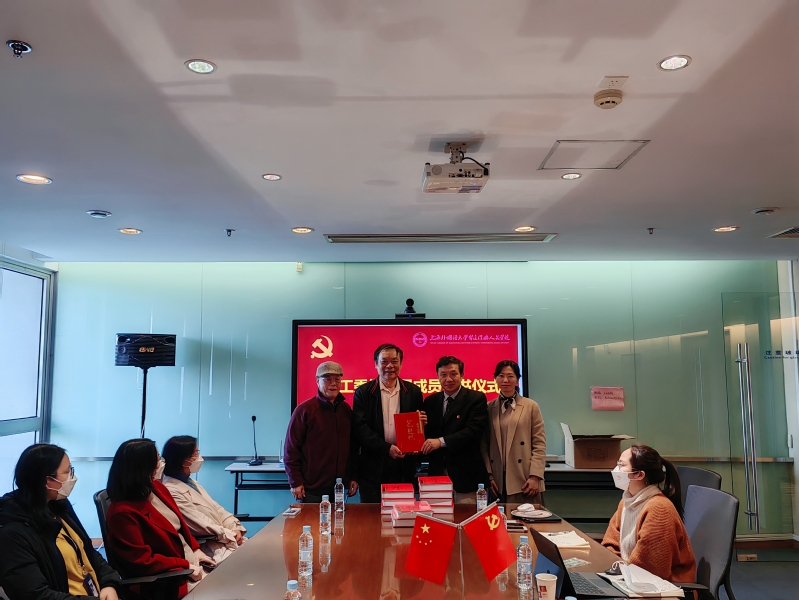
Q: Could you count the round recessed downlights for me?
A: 9